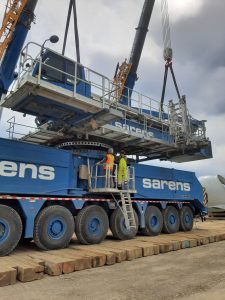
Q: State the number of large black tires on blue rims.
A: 7